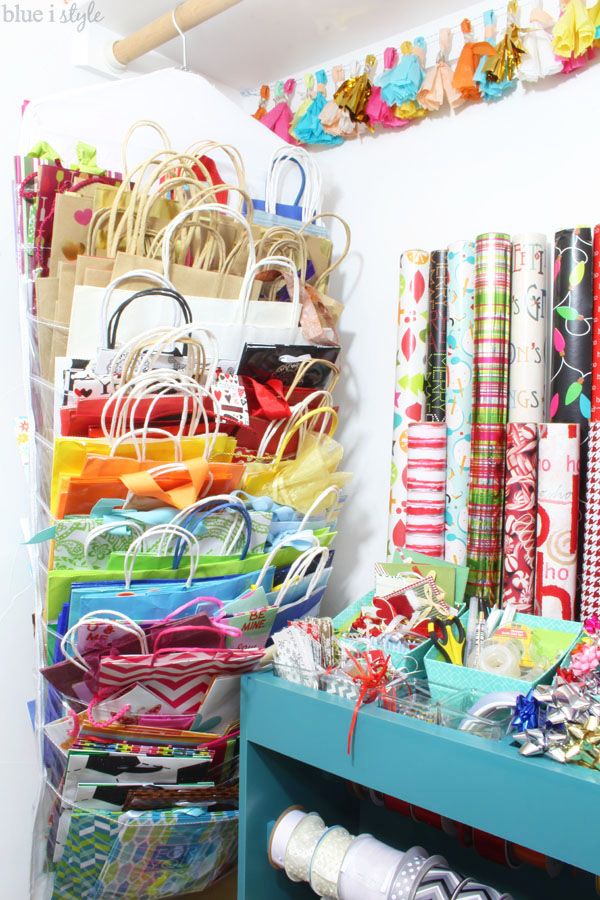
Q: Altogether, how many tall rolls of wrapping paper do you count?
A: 7